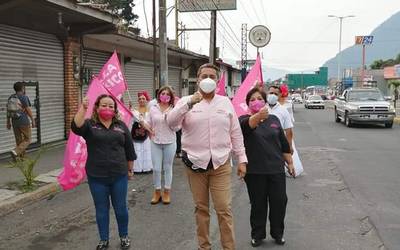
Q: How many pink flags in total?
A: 4